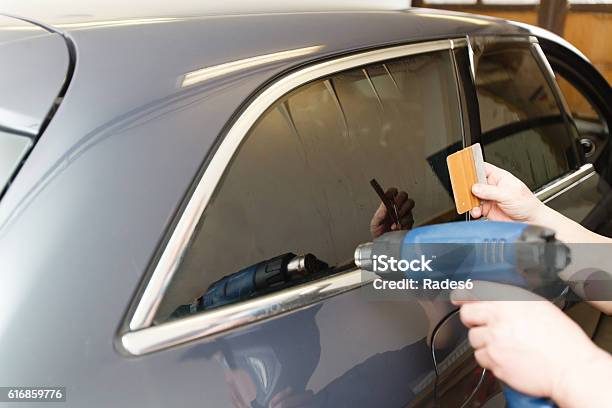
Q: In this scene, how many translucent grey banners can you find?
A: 2